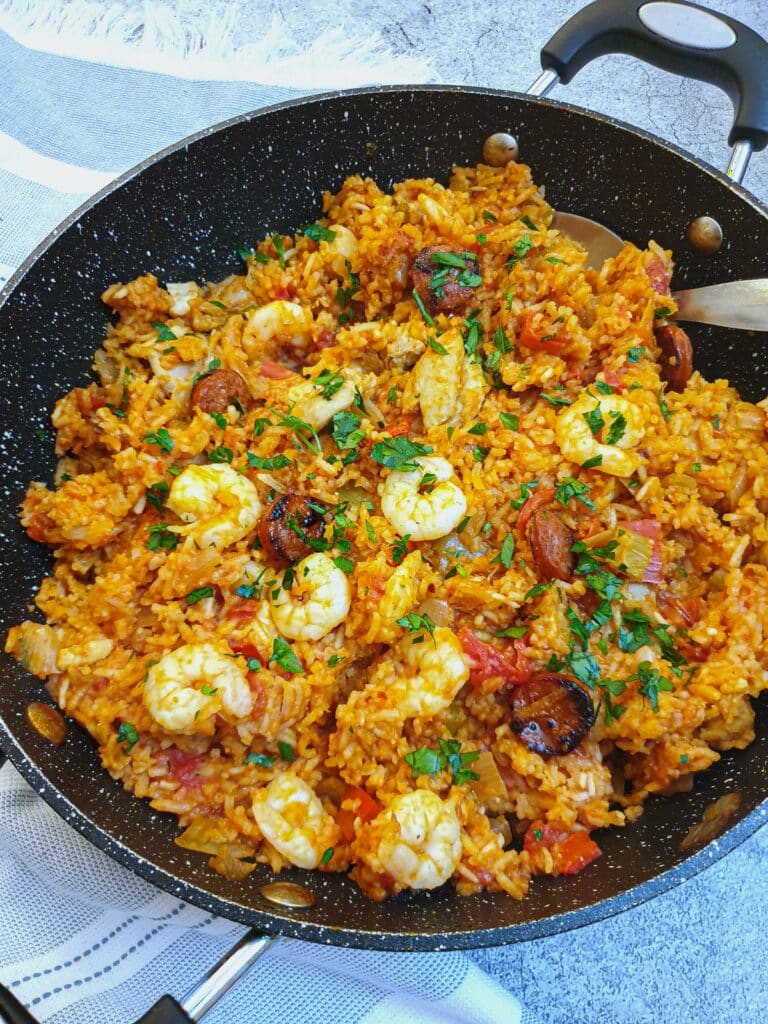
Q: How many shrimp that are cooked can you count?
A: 9